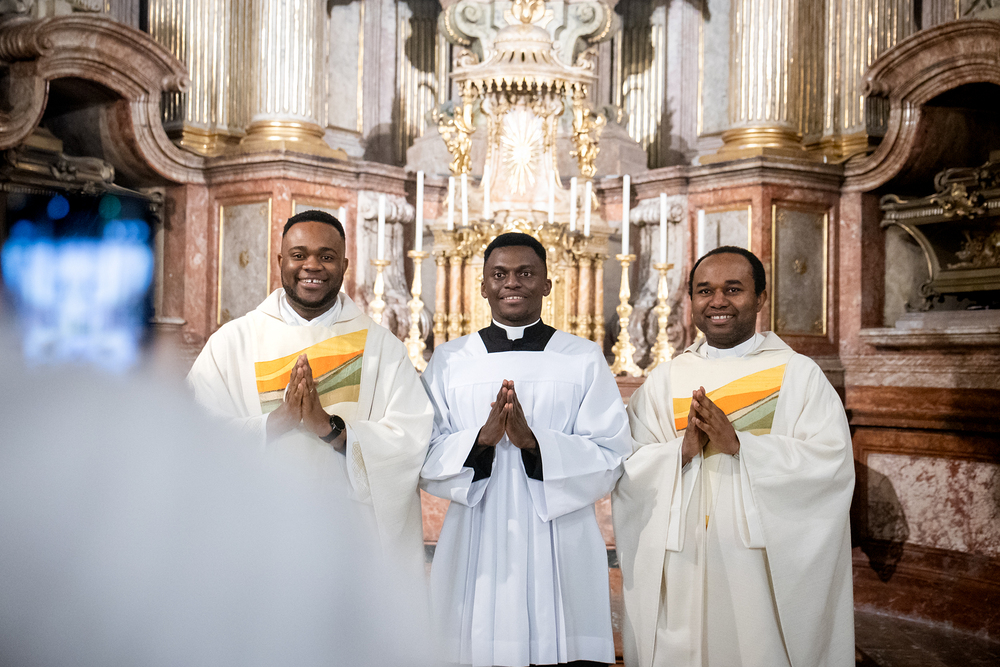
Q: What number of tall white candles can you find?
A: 12